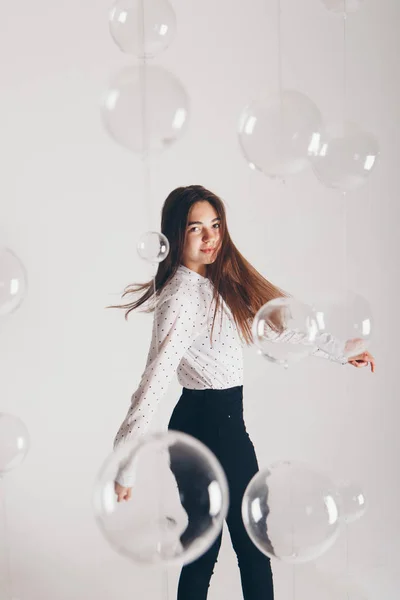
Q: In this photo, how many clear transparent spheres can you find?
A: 13